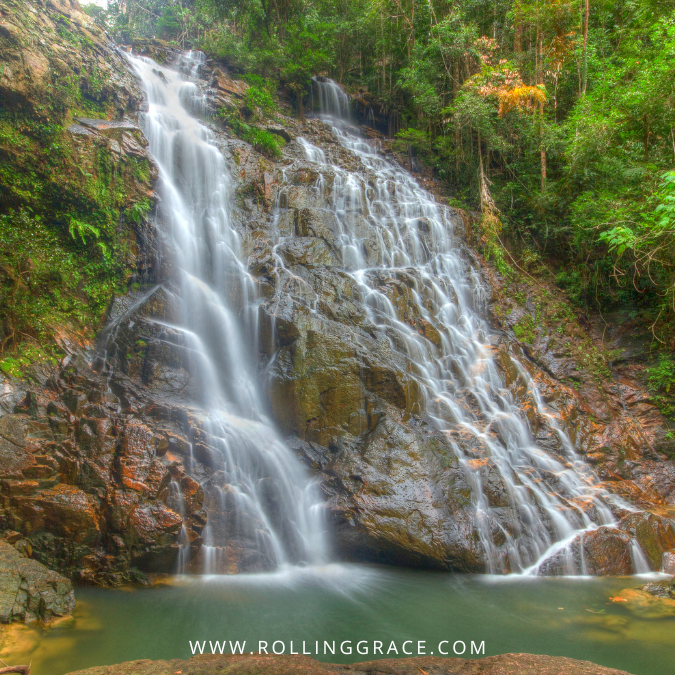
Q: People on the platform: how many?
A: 0